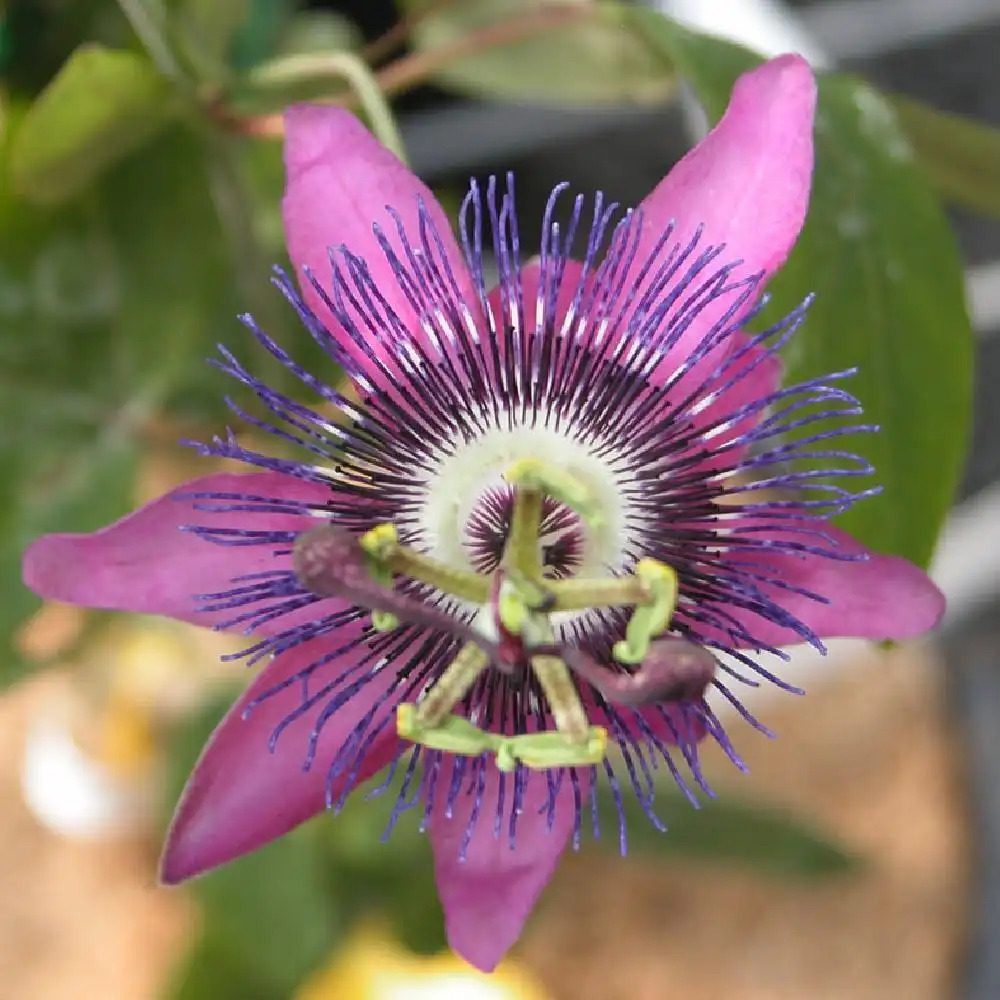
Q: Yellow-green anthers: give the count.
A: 5